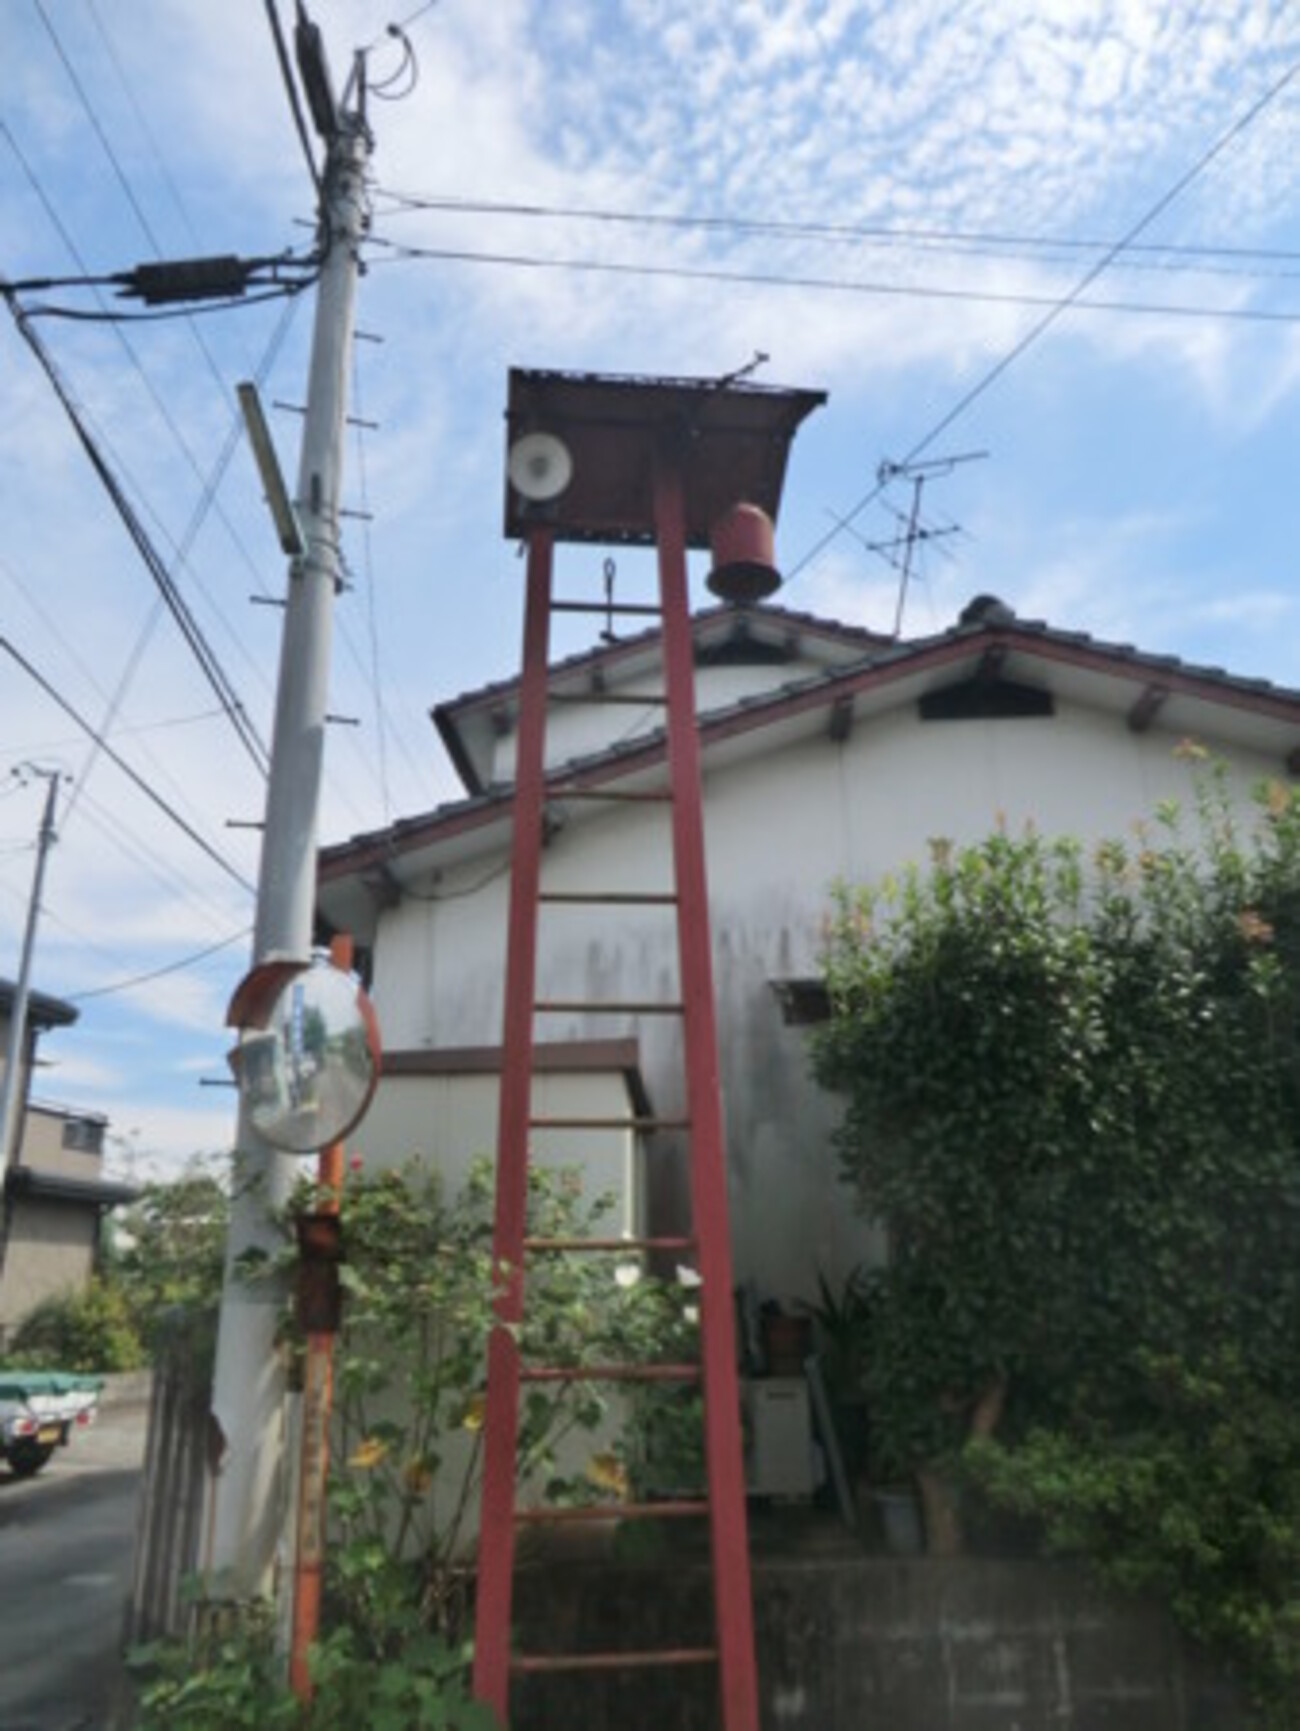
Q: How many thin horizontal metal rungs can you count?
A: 10